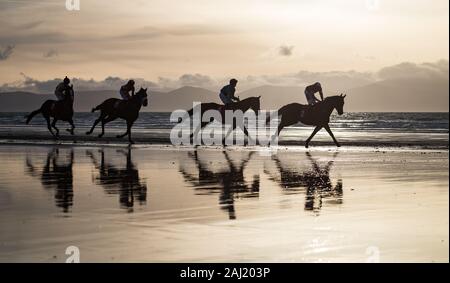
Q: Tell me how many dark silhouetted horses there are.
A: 4